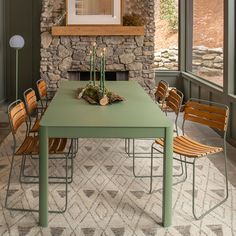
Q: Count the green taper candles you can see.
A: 4